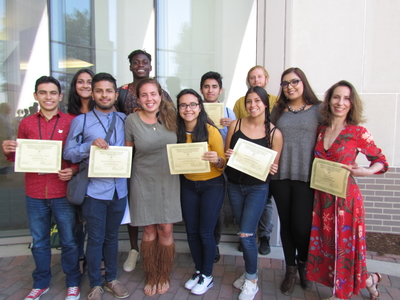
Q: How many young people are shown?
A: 11